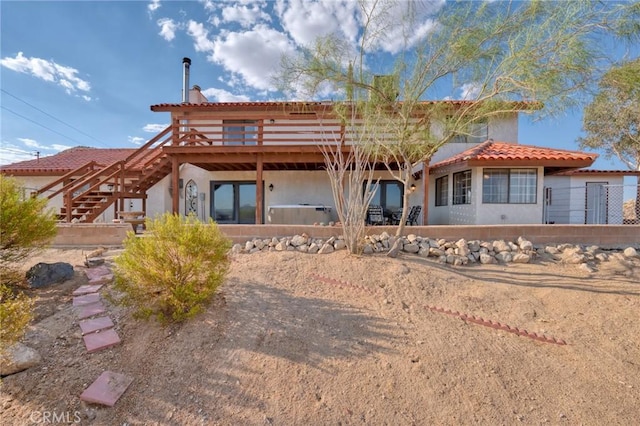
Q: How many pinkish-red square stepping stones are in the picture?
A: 8